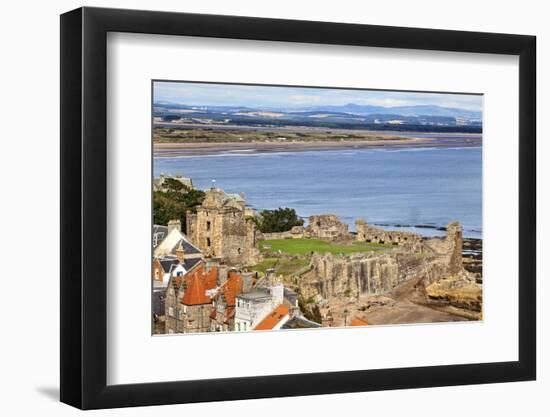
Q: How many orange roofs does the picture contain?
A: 4